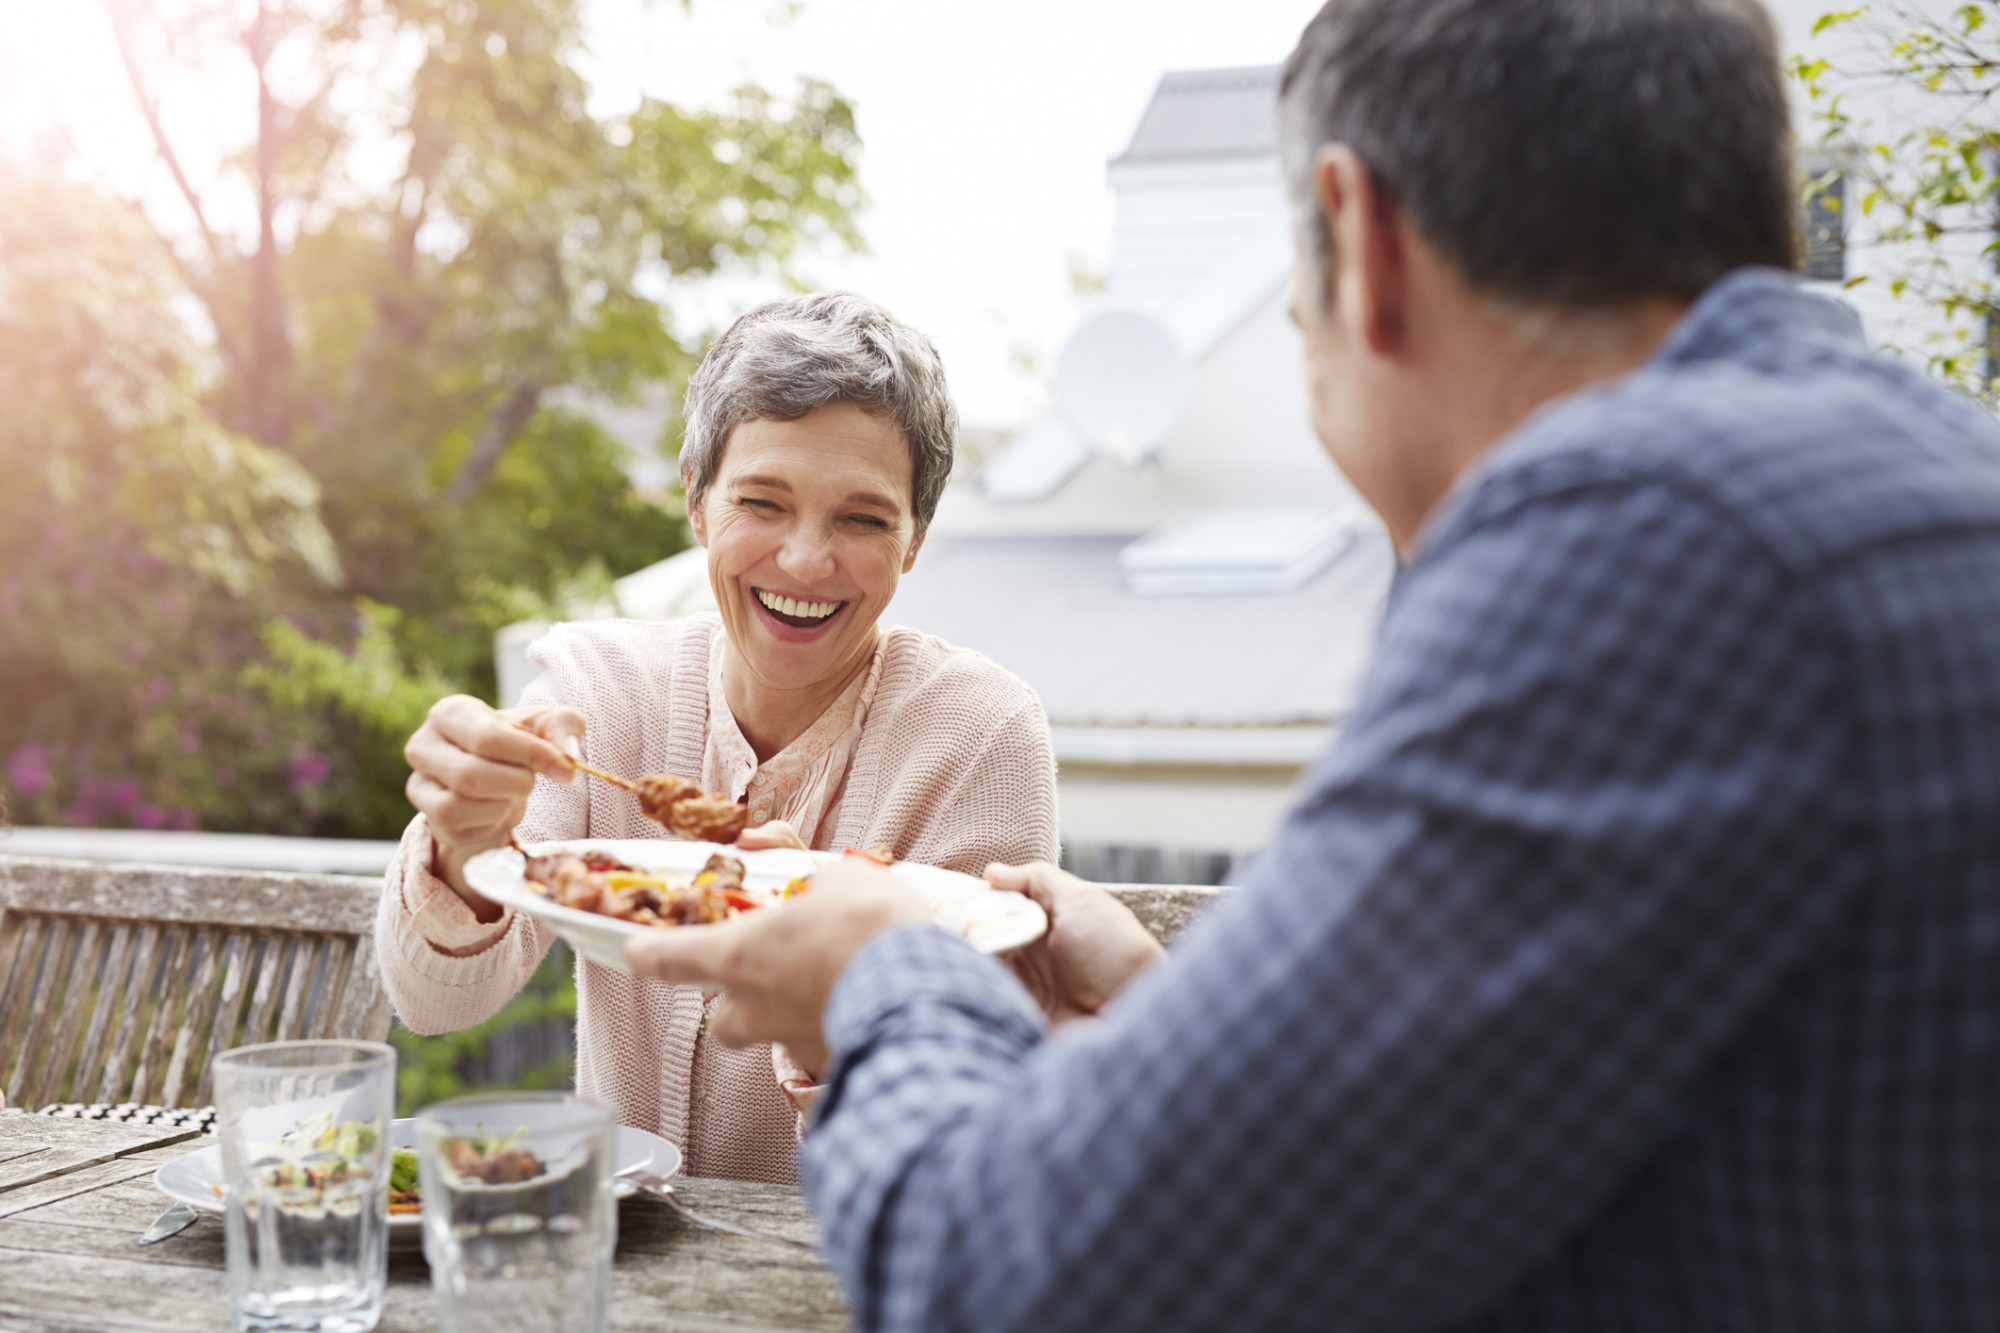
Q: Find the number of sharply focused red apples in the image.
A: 0